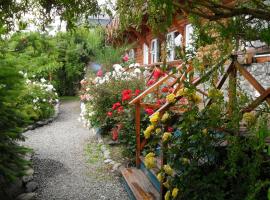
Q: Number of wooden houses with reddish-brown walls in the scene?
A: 1